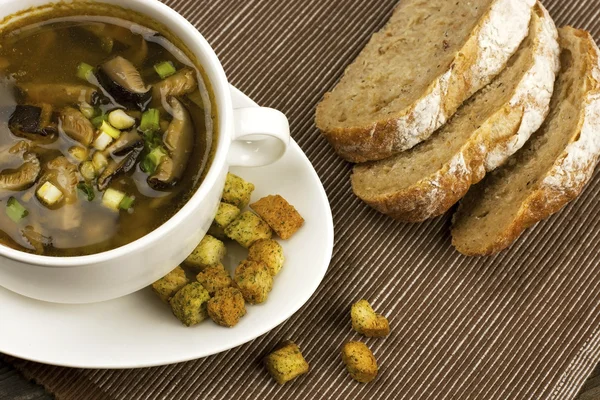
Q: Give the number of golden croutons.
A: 14